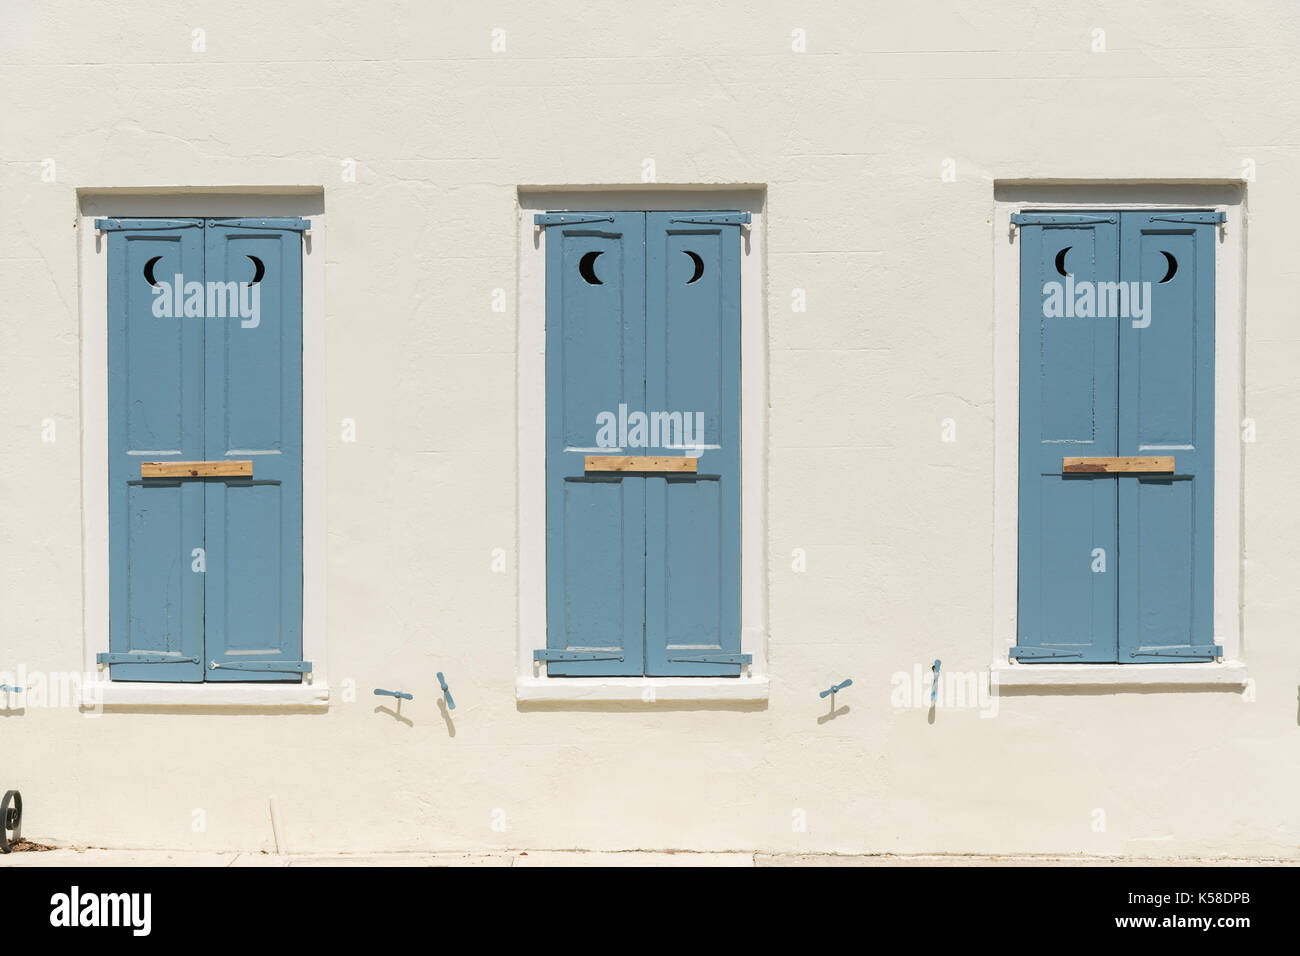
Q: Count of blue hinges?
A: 12